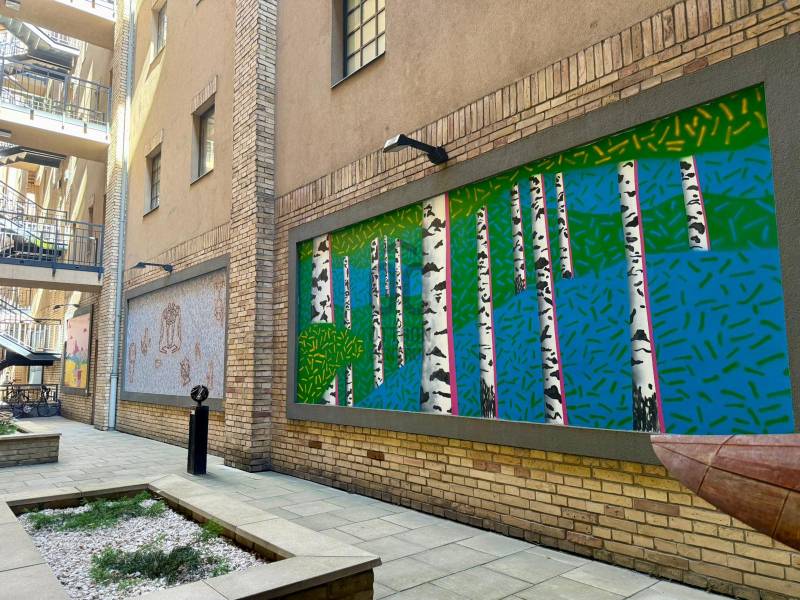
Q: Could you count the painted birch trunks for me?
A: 12